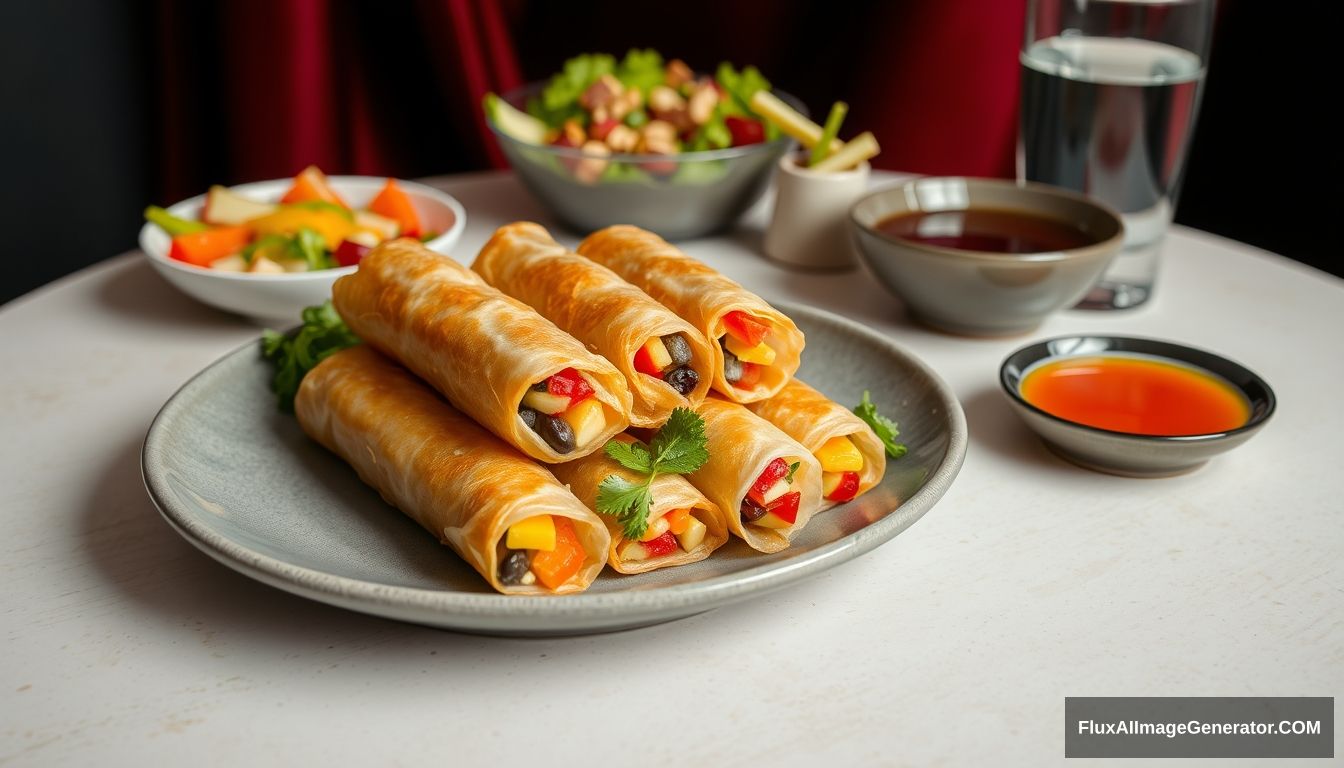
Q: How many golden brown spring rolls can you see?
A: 7